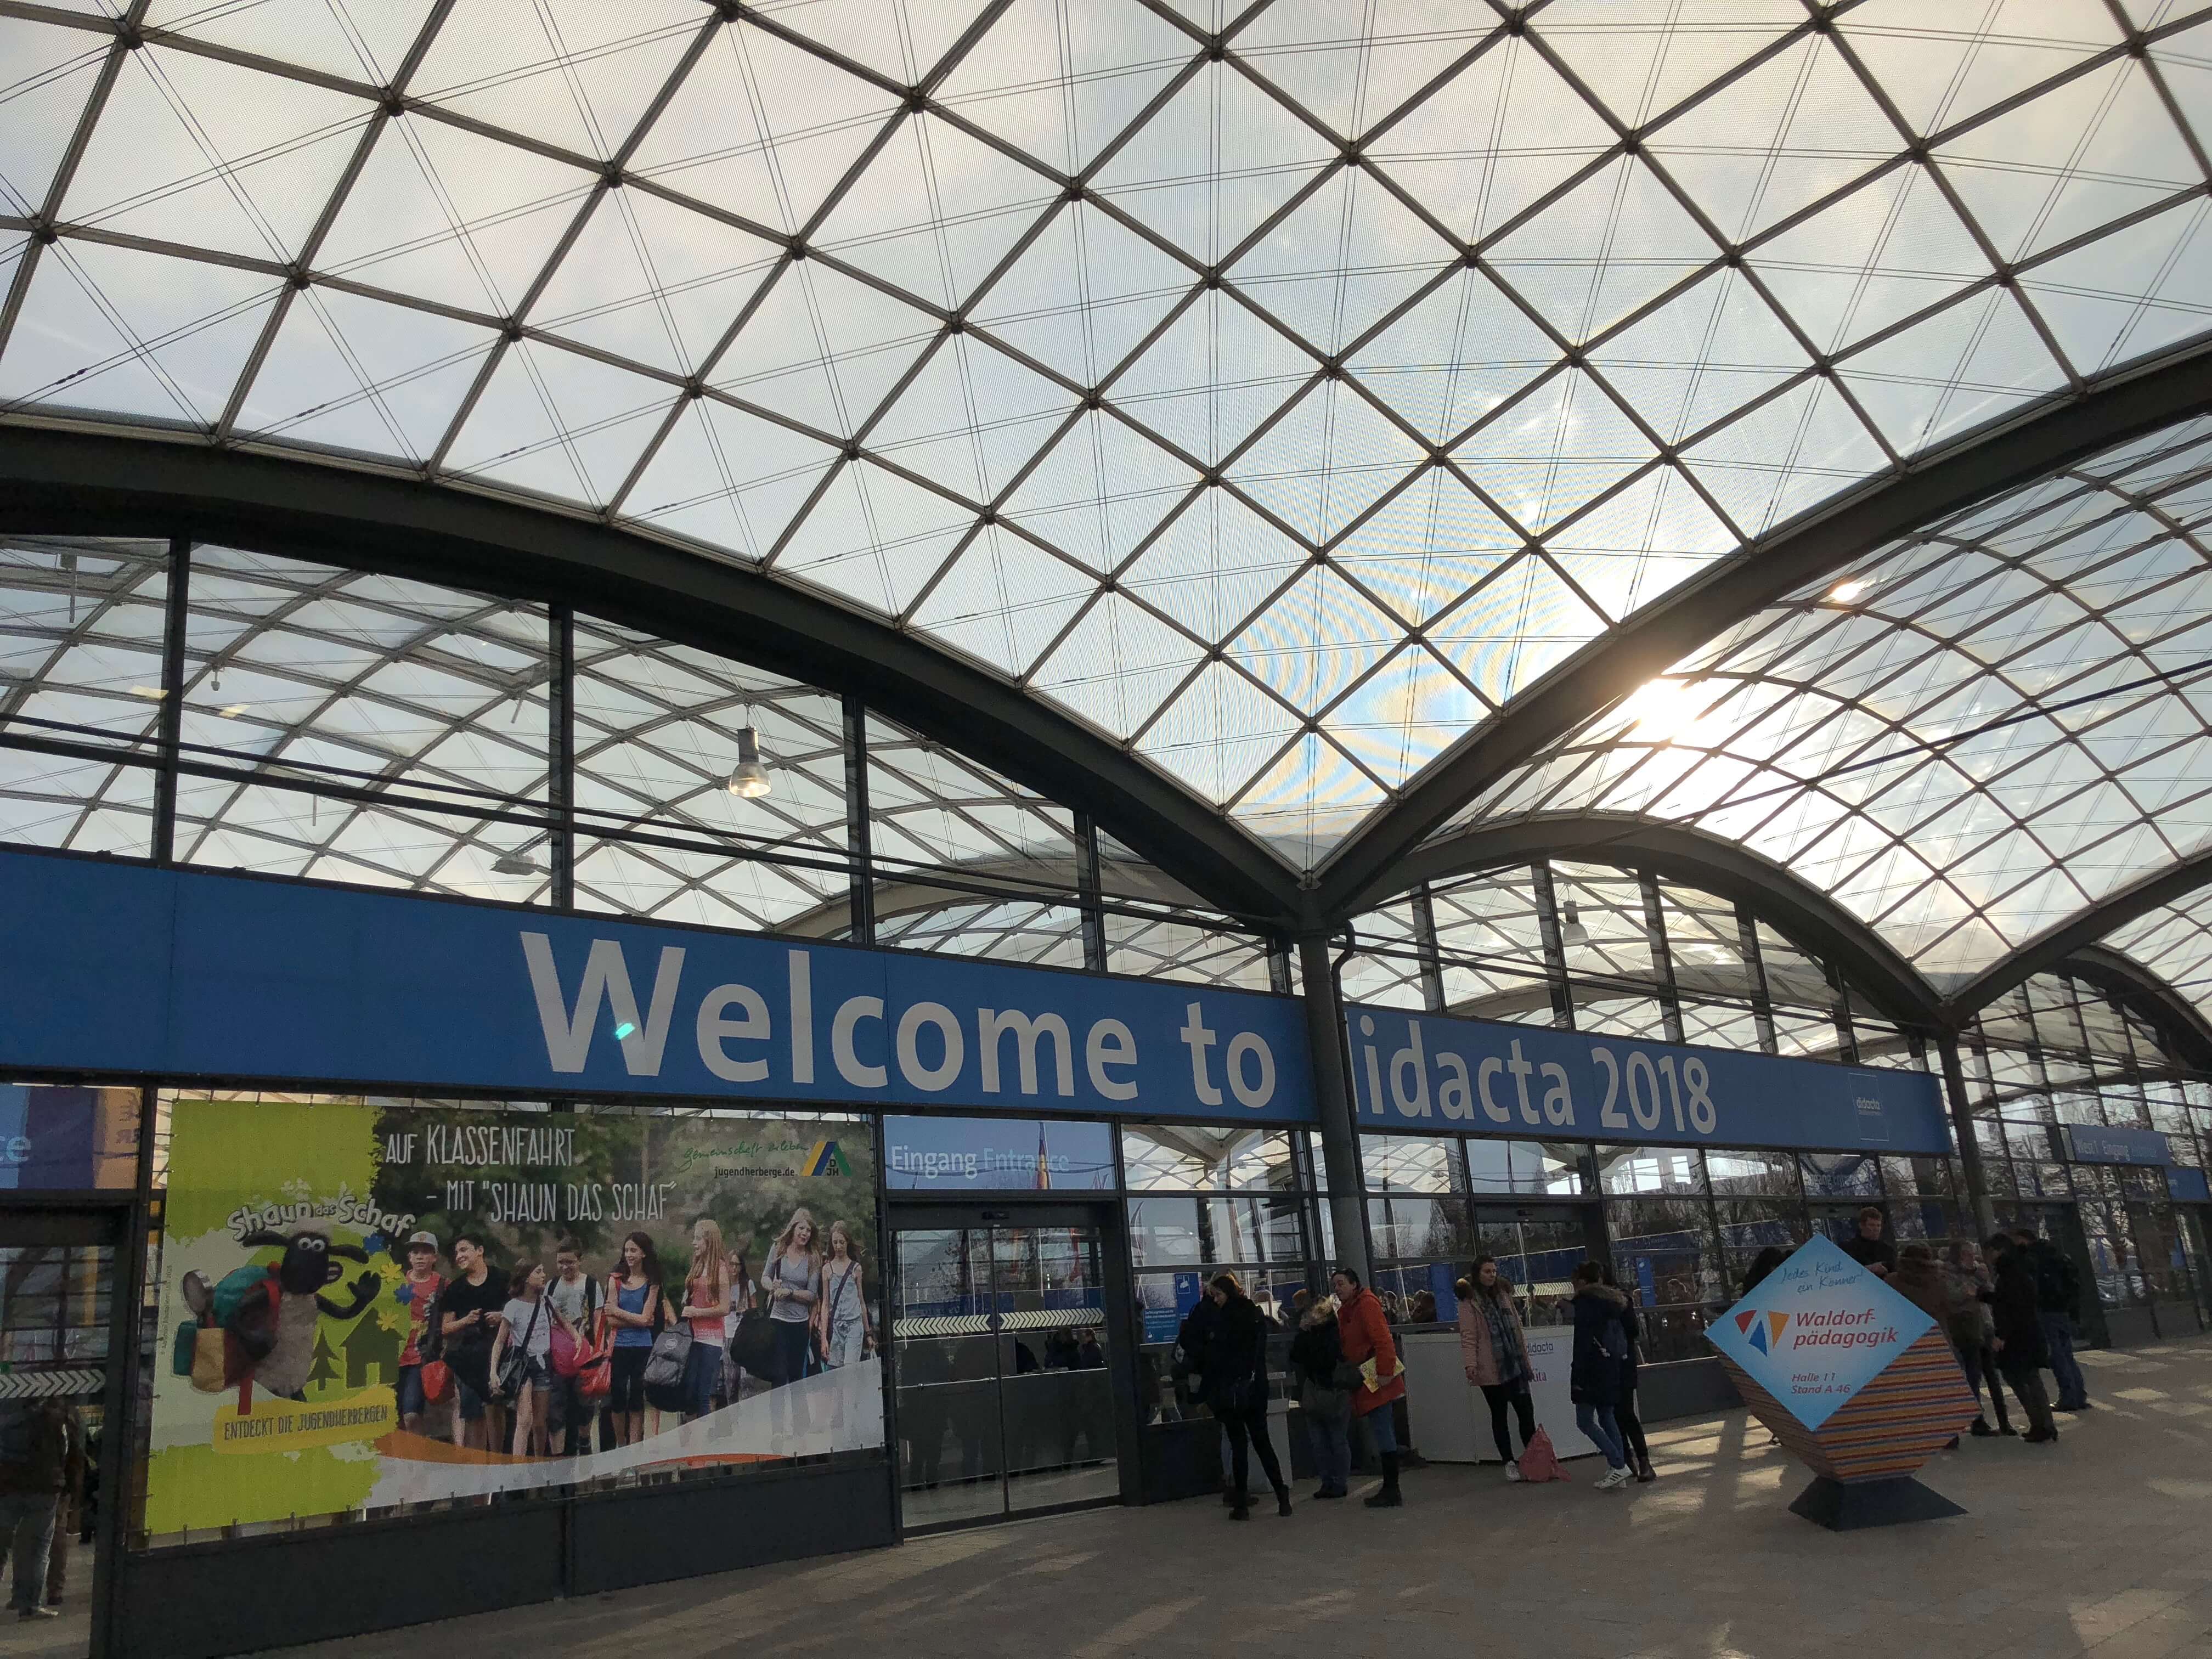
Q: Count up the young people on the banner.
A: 9